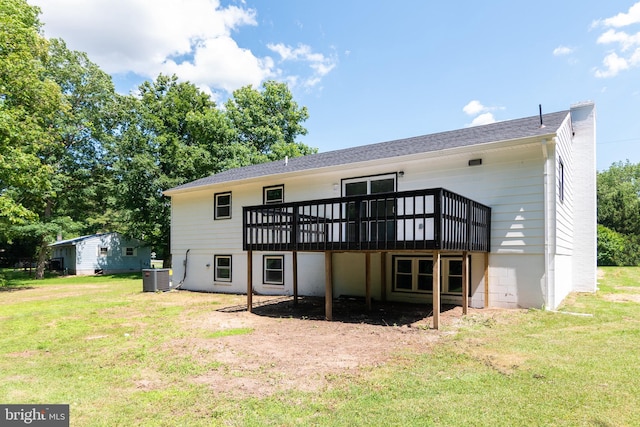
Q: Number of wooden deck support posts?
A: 8